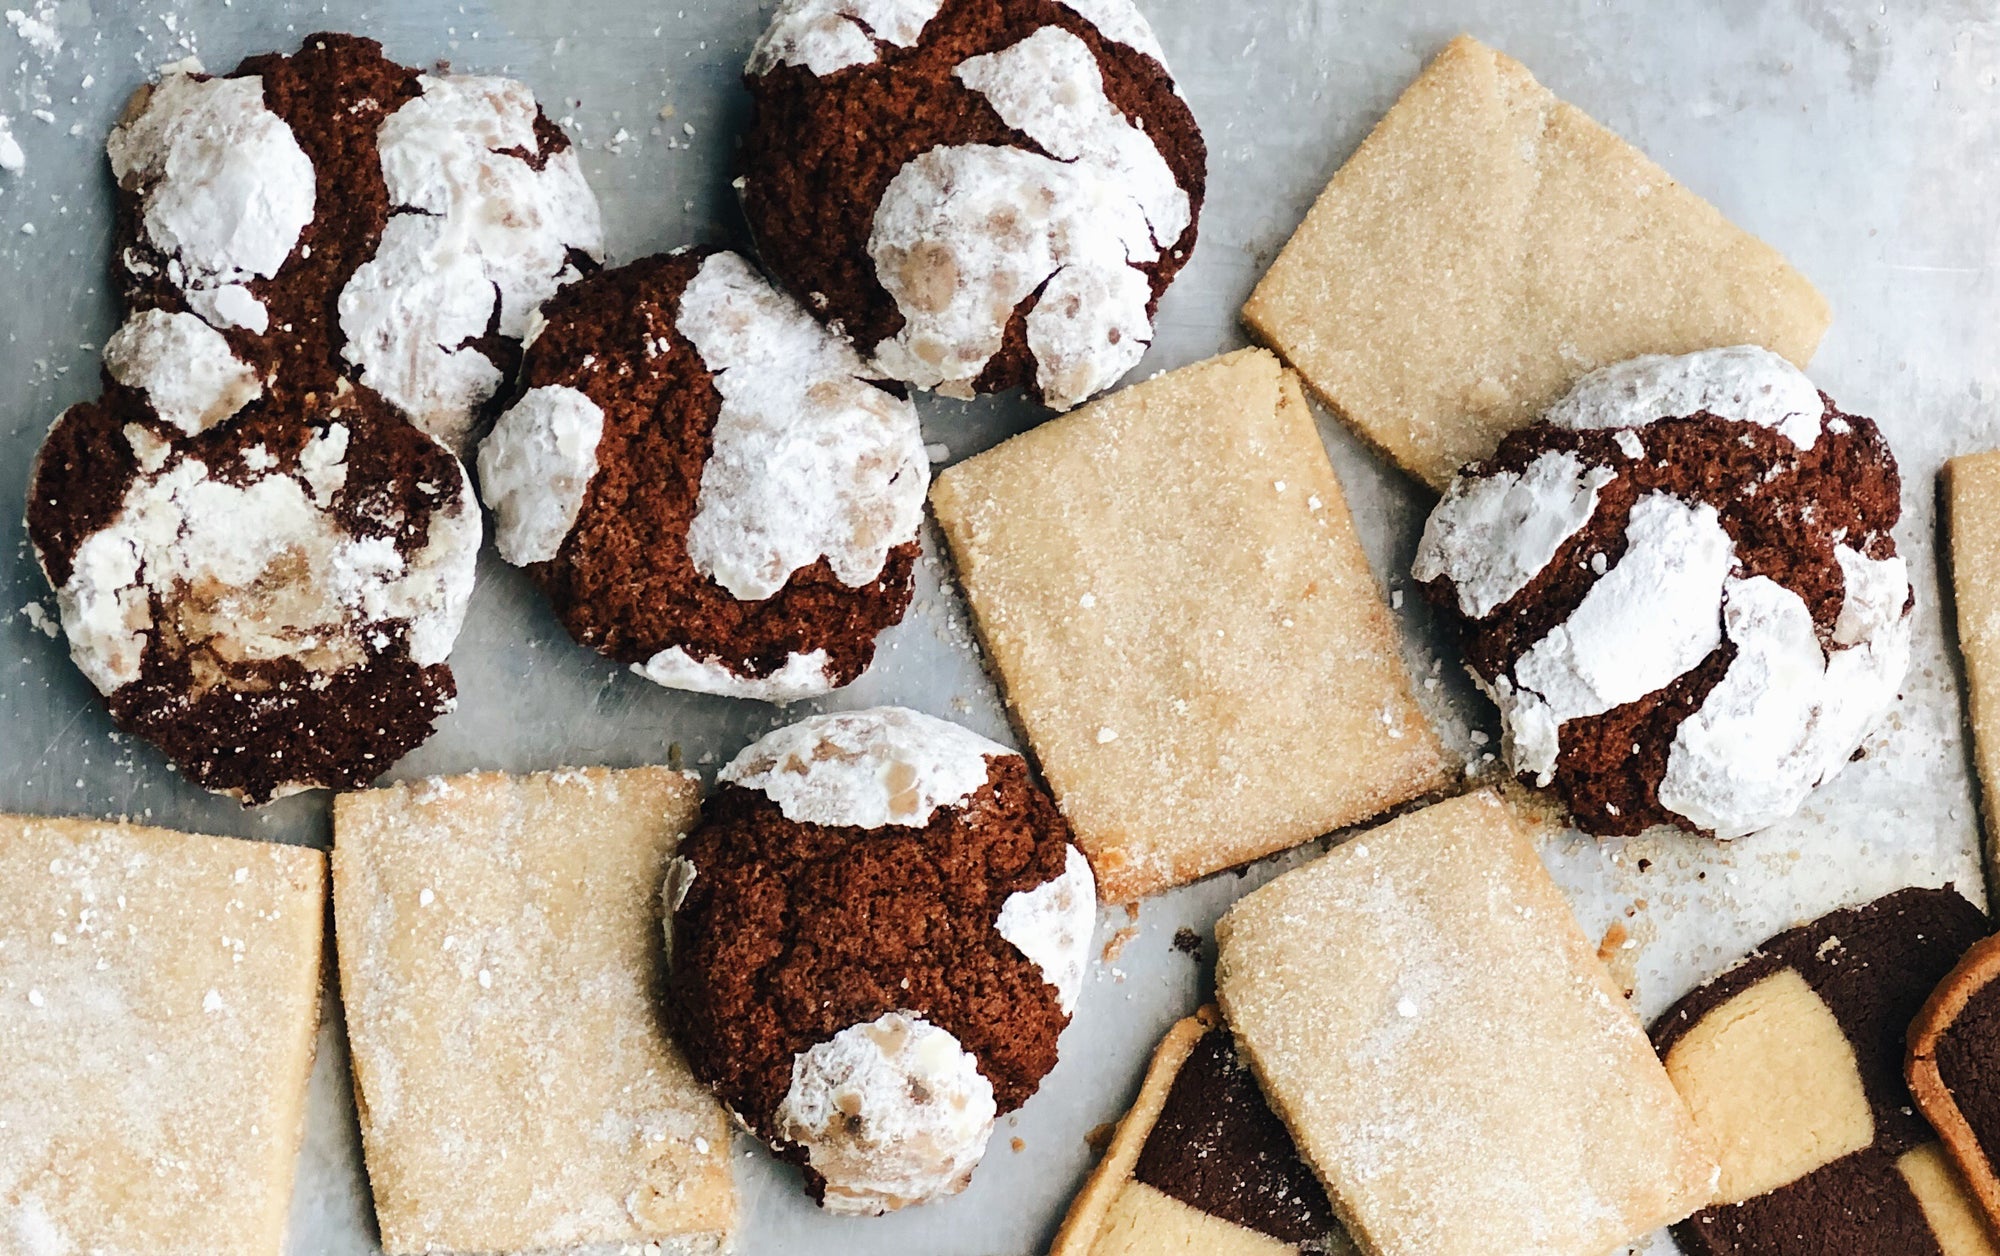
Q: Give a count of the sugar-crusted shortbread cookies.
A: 6